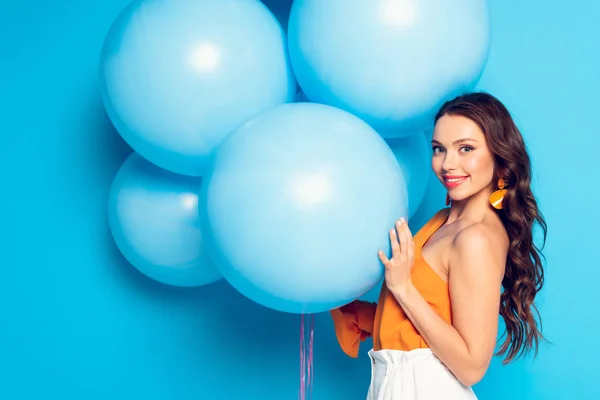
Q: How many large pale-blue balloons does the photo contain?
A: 5